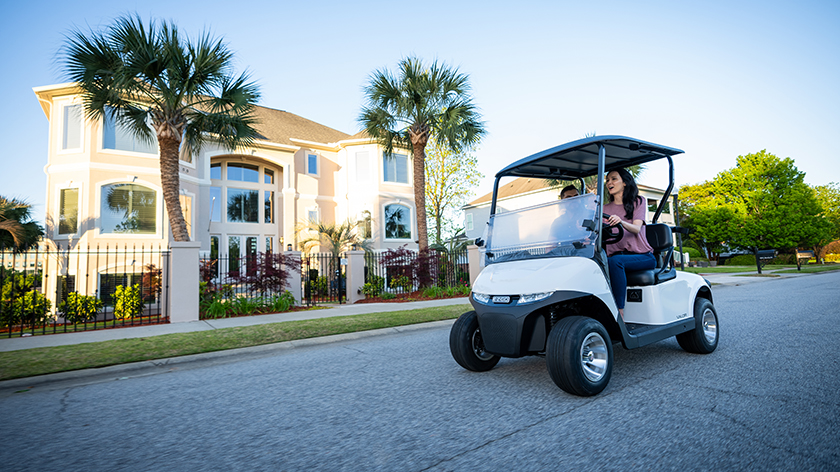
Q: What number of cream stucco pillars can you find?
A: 4